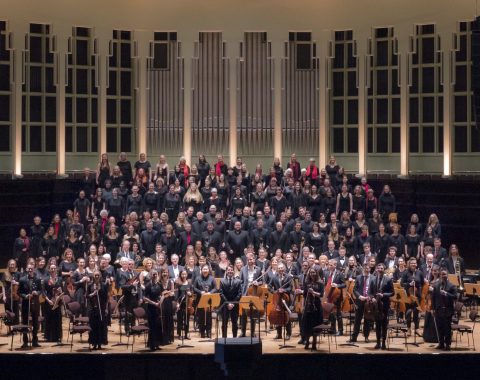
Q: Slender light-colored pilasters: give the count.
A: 11